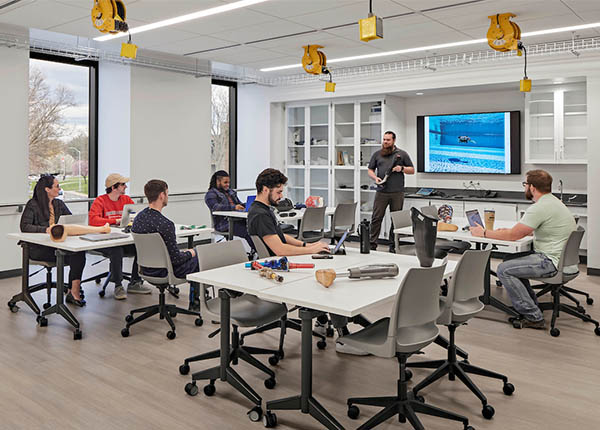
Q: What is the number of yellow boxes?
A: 4